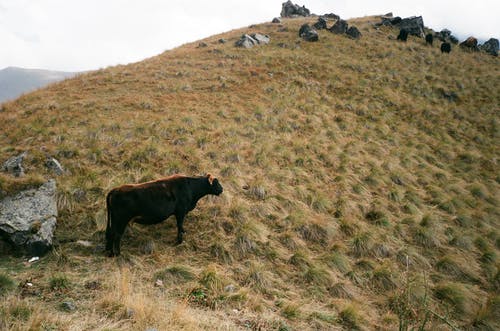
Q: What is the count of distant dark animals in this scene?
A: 3